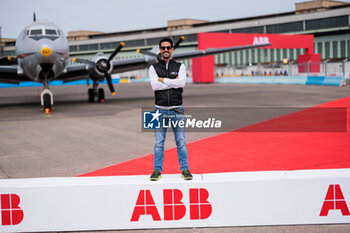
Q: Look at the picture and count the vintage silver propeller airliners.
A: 1